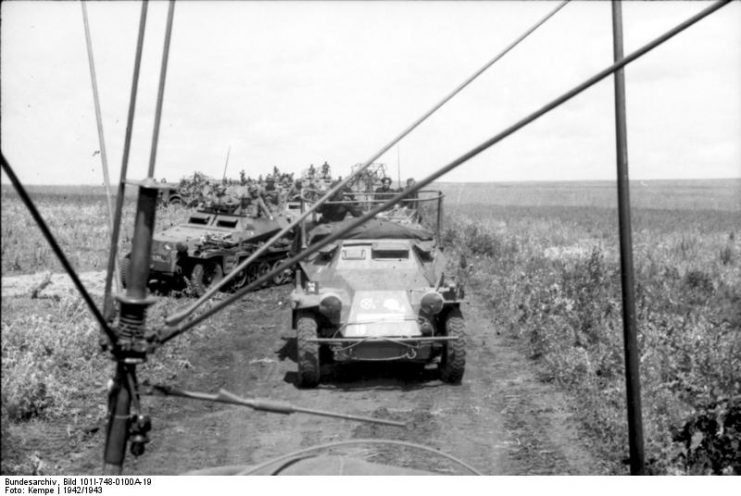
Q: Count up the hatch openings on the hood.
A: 2